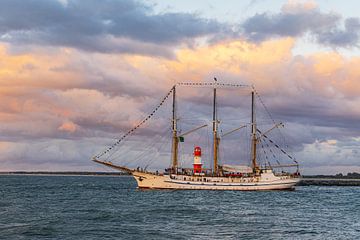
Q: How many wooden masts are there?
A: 3